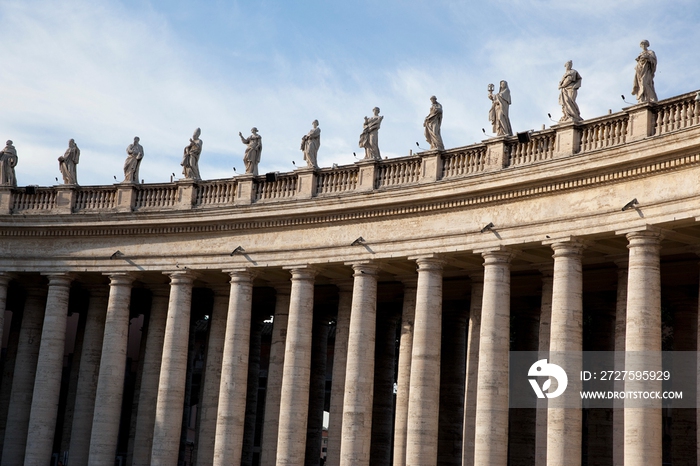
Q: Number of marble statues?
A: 11